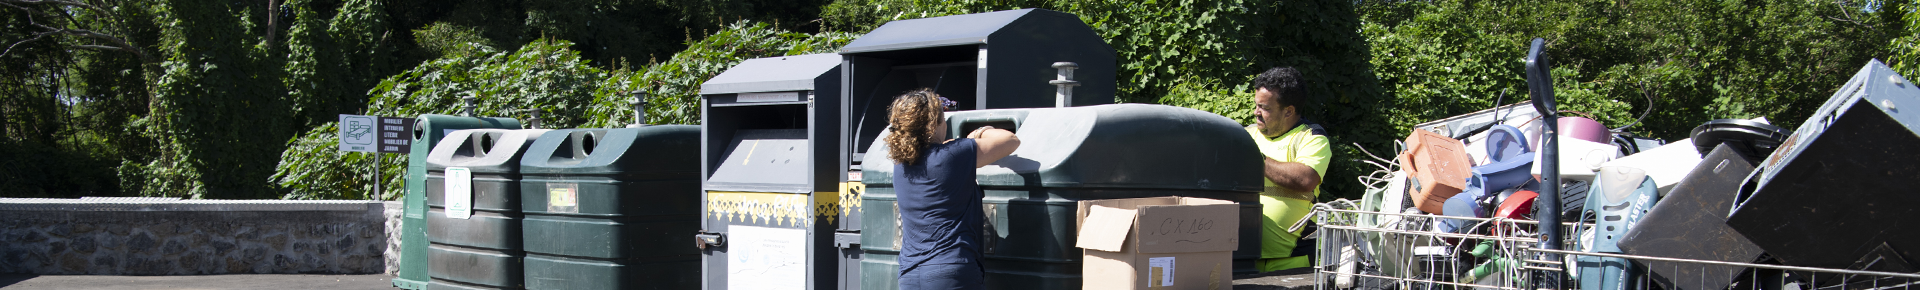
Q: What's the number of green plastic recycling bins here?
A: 4